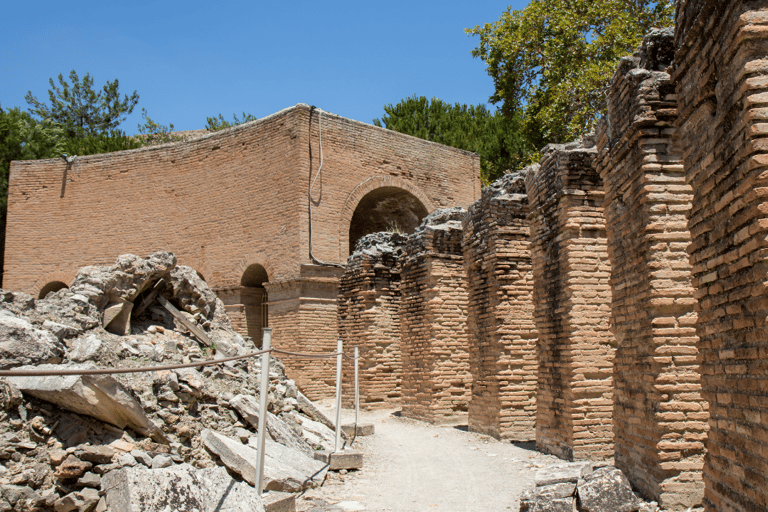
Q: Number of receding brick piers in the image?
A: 6